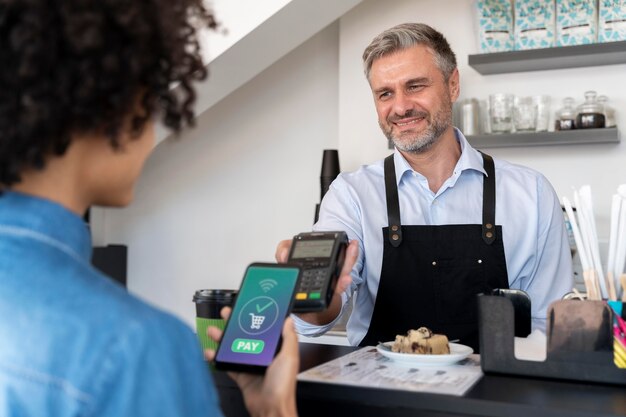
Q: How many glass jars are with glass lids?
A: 3